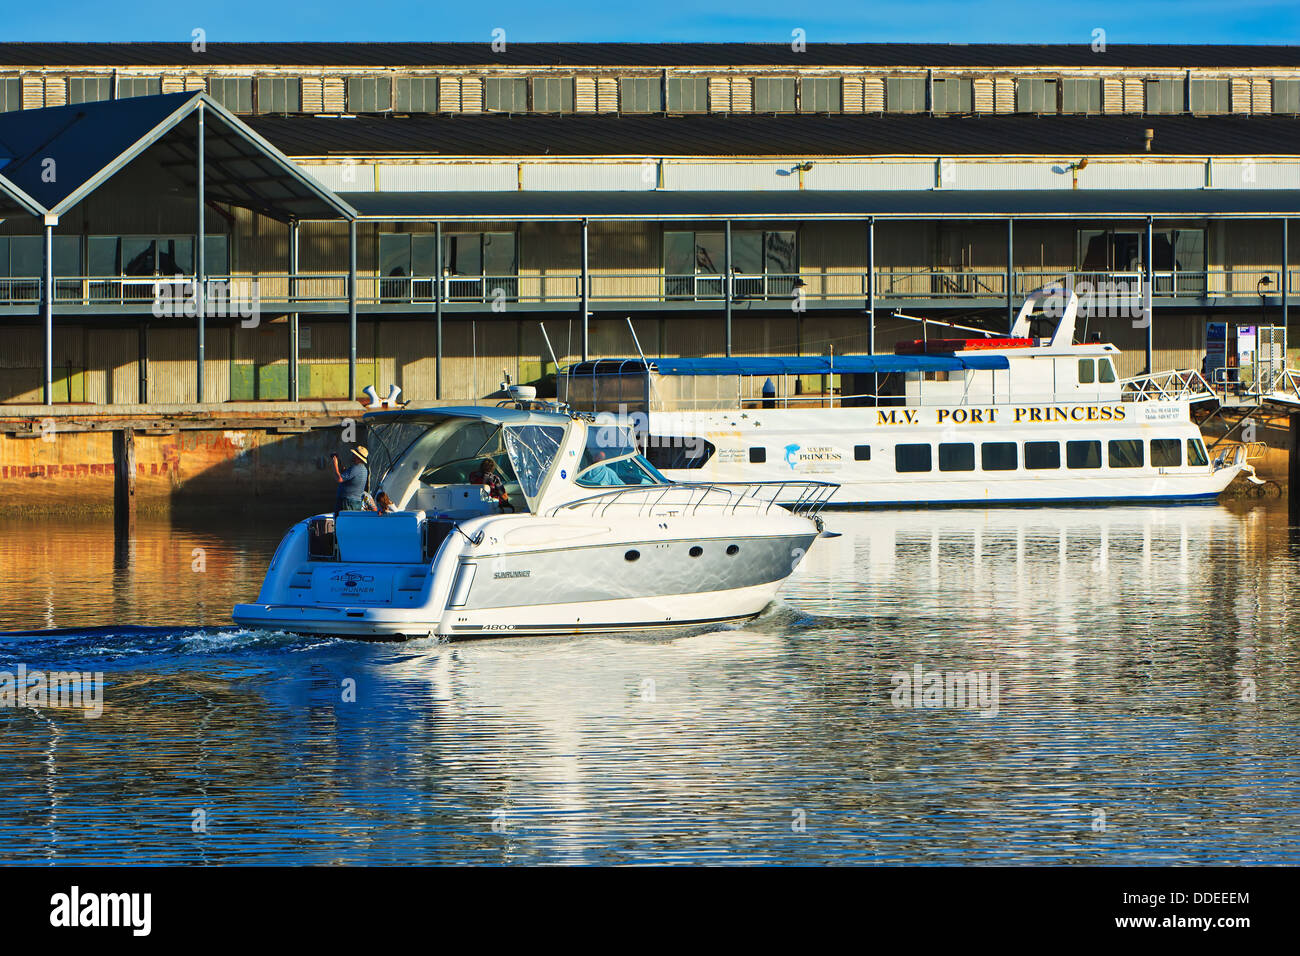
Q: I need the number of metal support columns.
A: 11